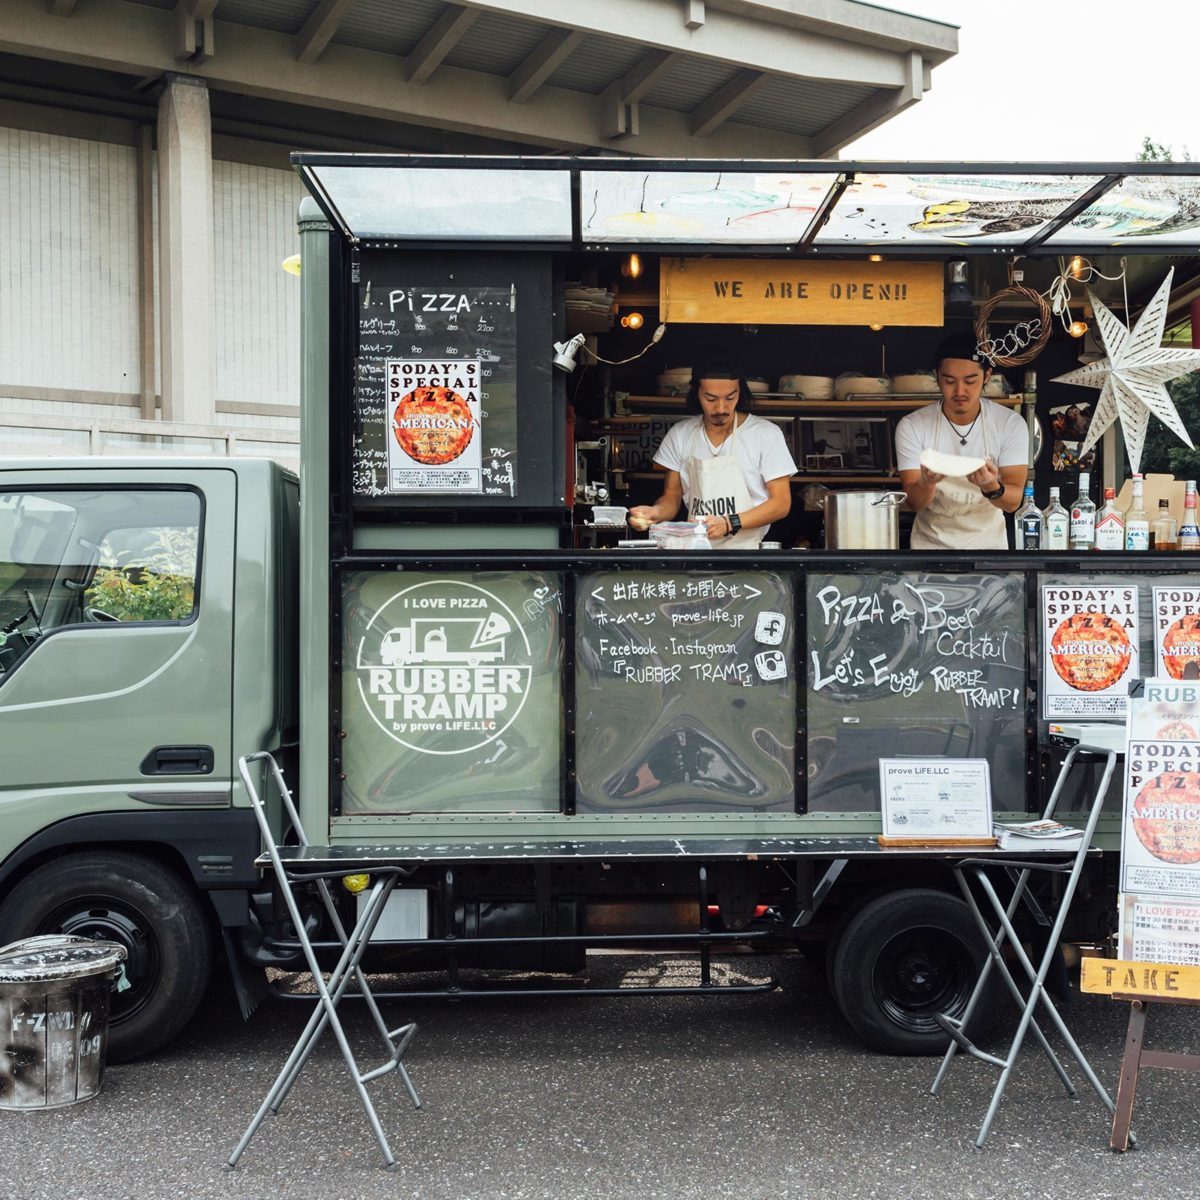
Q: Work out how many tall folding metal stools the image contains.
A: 2